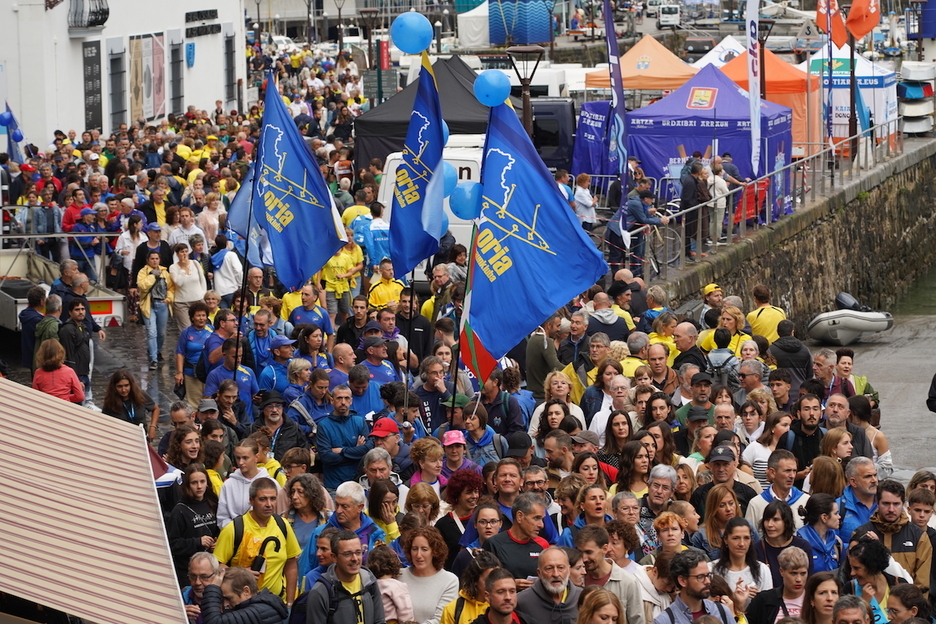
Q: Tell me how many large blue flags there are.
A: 3